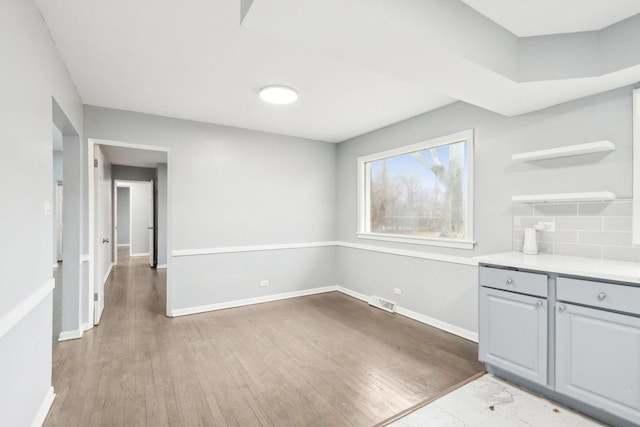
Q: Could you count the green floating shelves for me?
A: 0